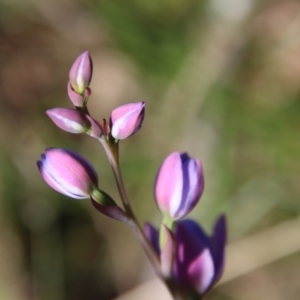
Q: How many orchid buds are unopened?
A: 5